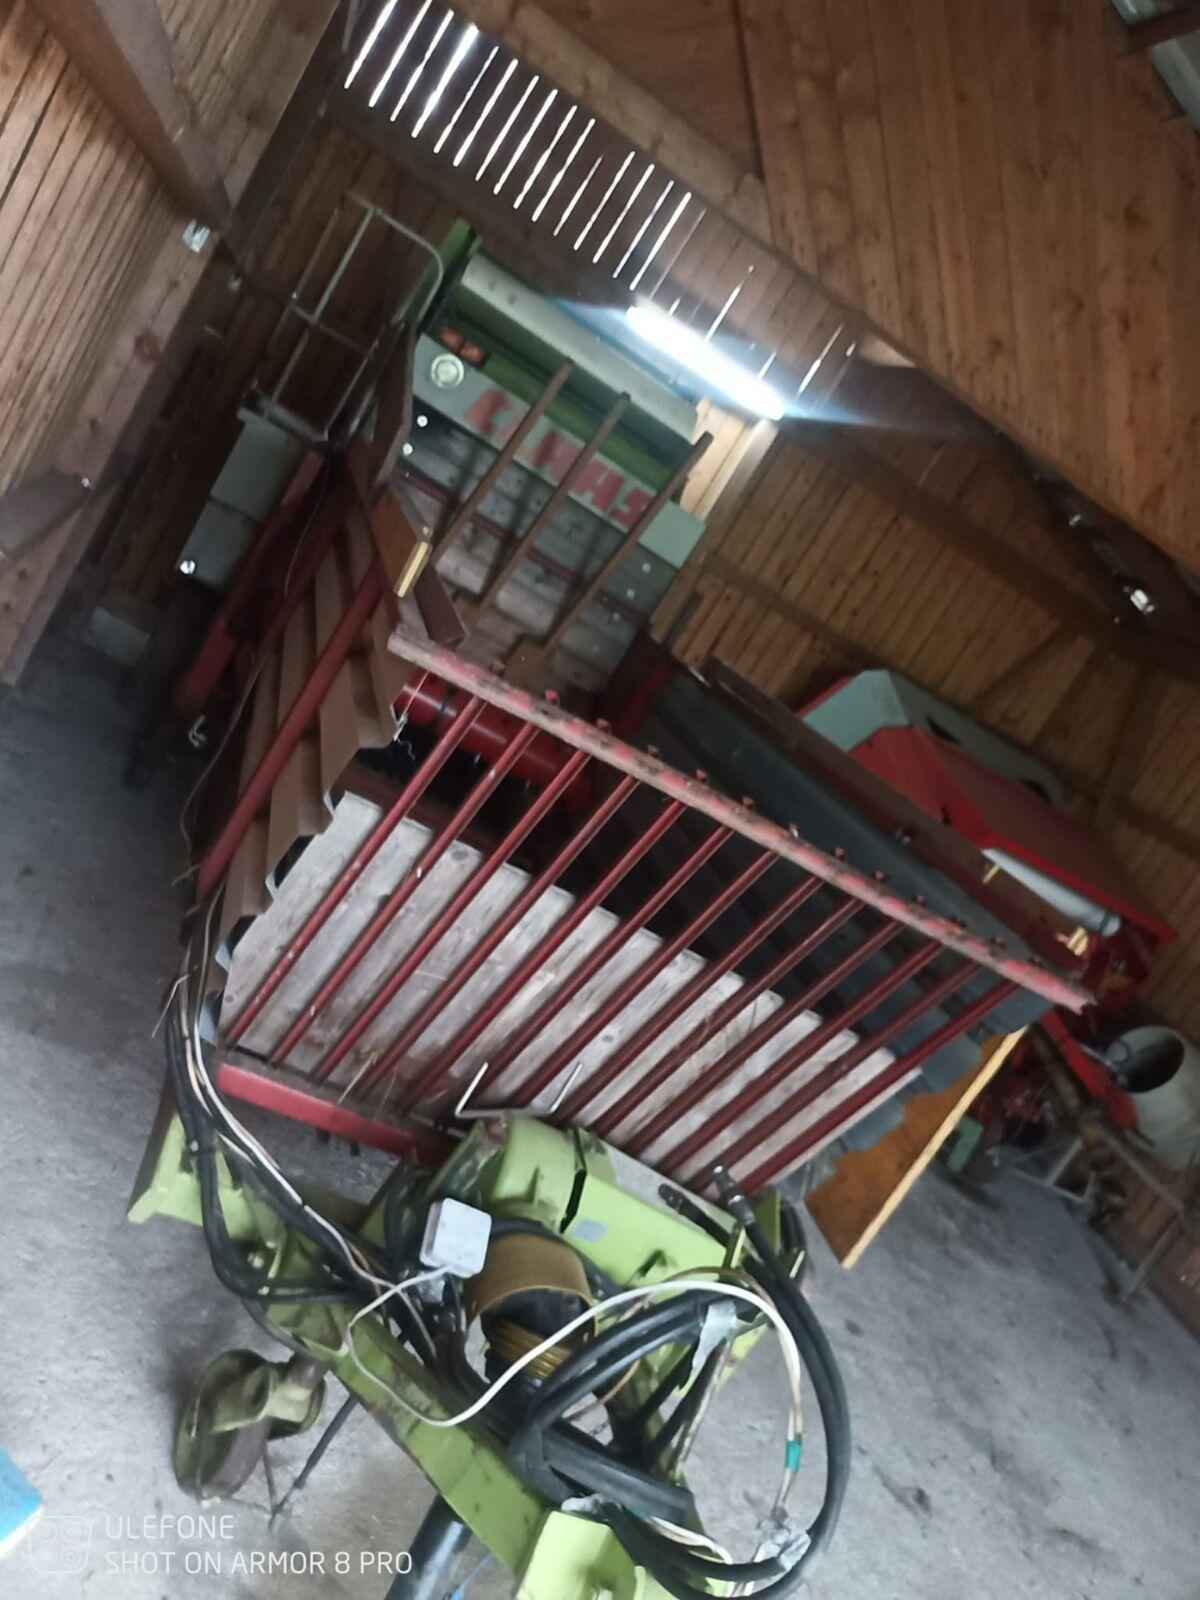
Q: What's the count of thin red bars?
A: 13